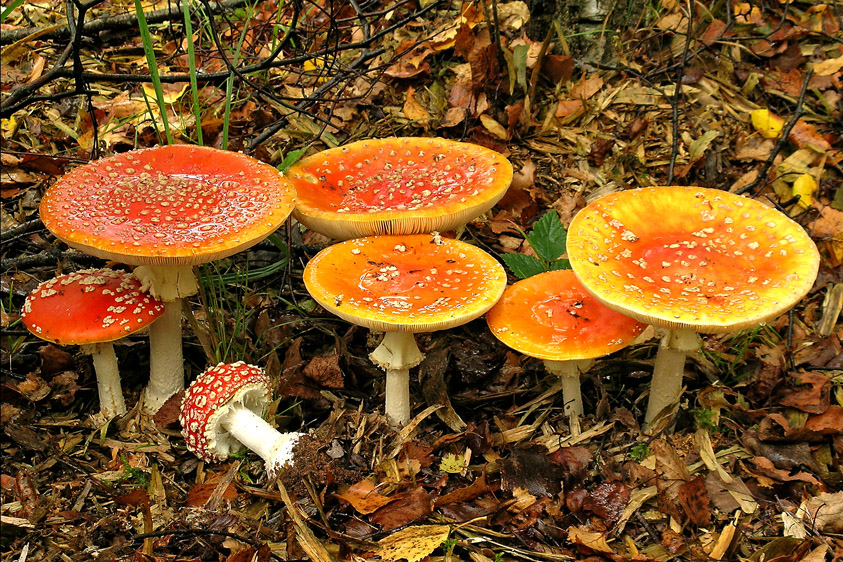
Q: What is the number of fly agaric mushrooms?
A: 7